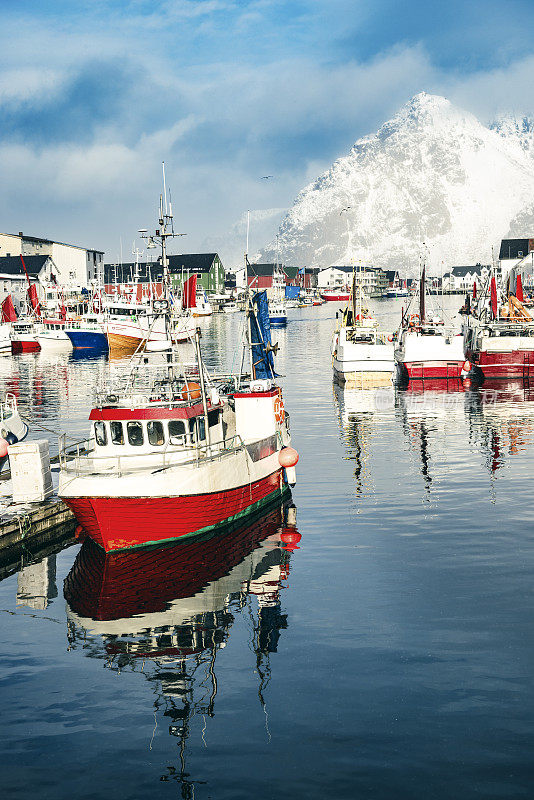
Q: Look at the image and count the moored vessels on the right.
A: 3